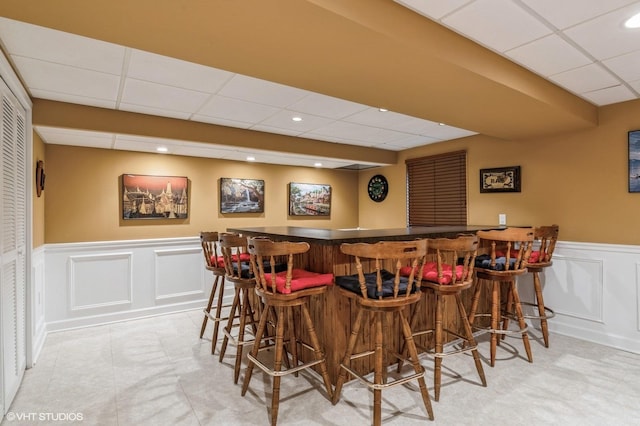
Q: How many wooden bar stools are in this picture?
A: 7